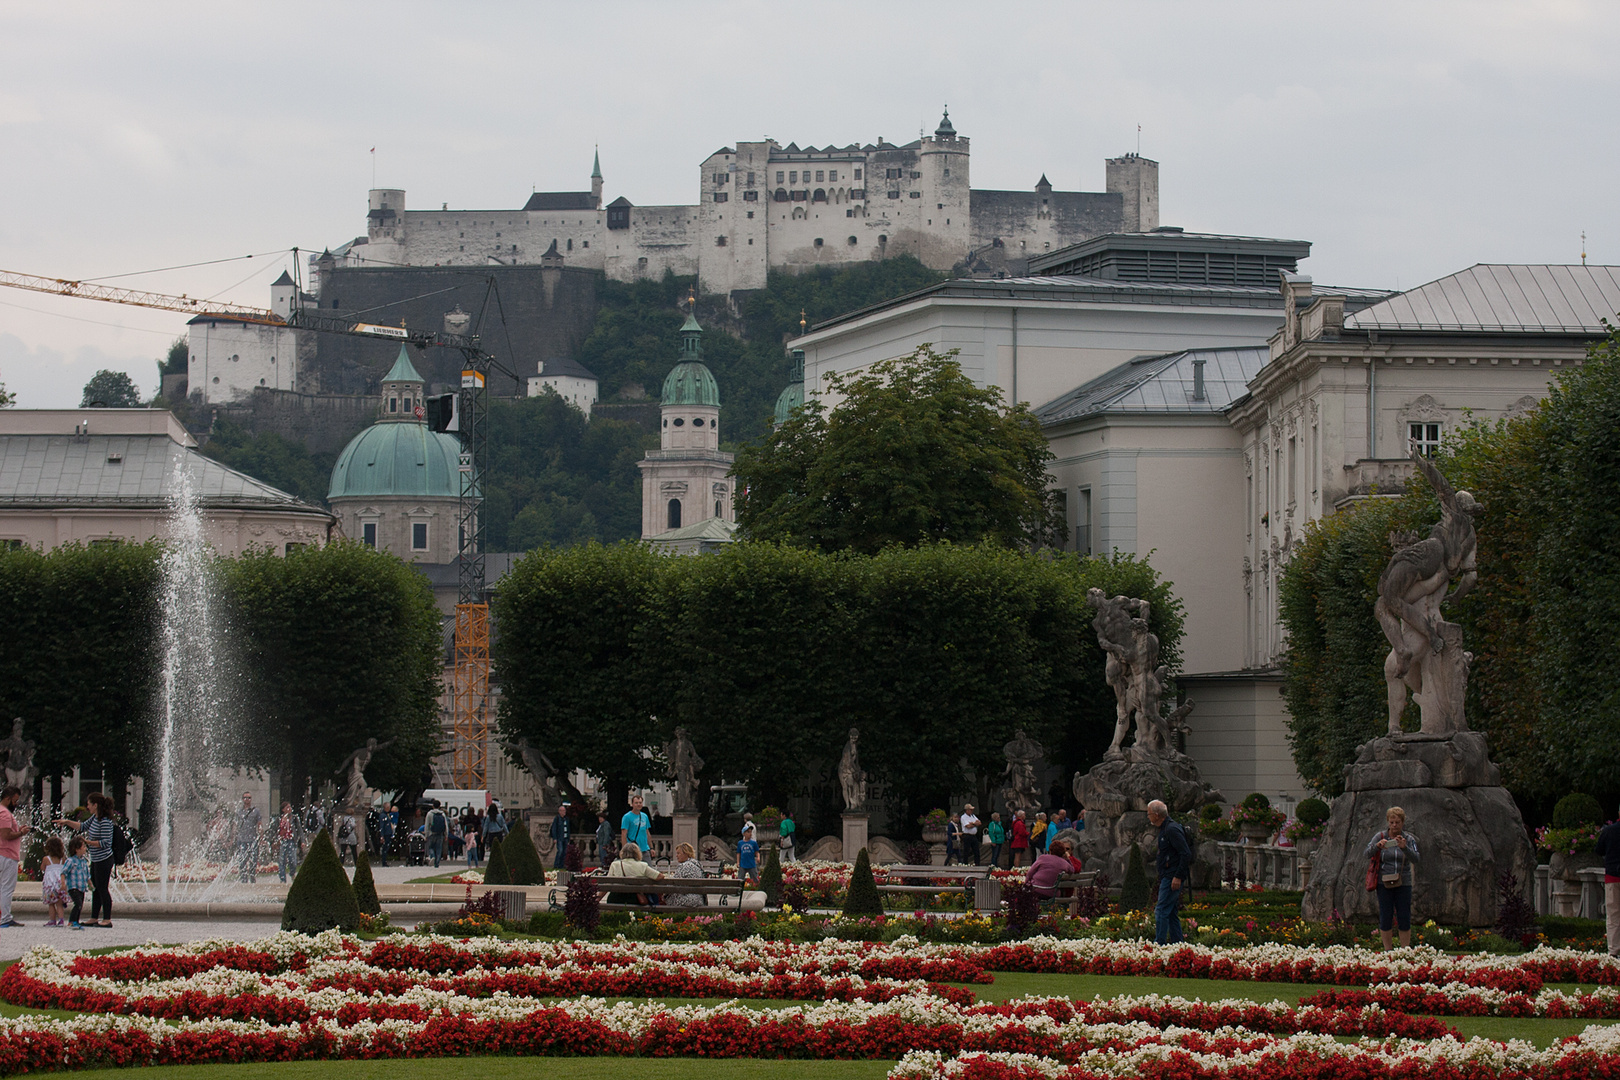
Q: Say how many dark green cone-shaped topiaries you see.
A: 7